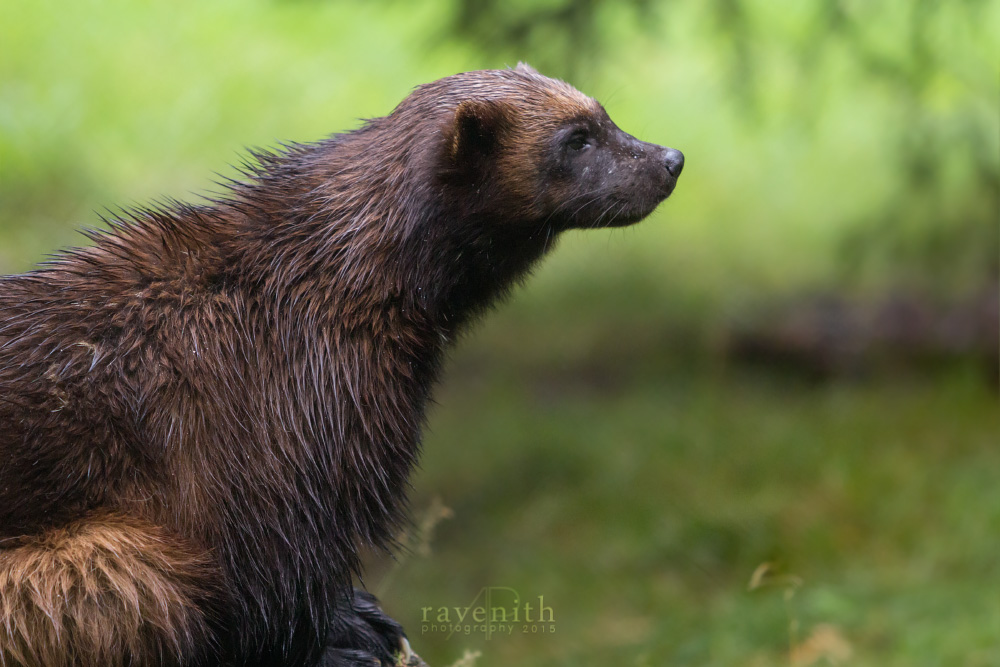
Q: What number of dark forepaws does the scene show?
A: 1